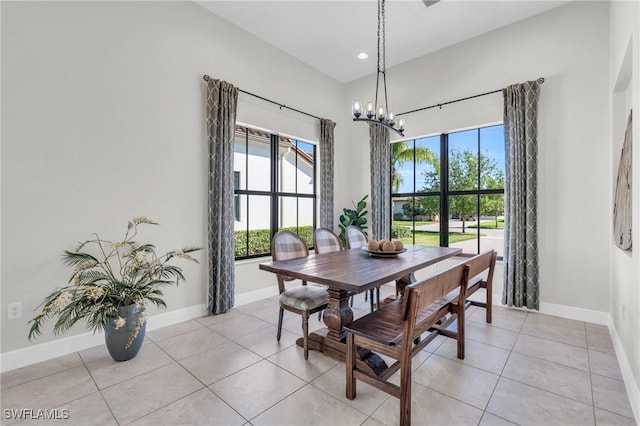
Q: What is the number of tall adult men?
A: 0